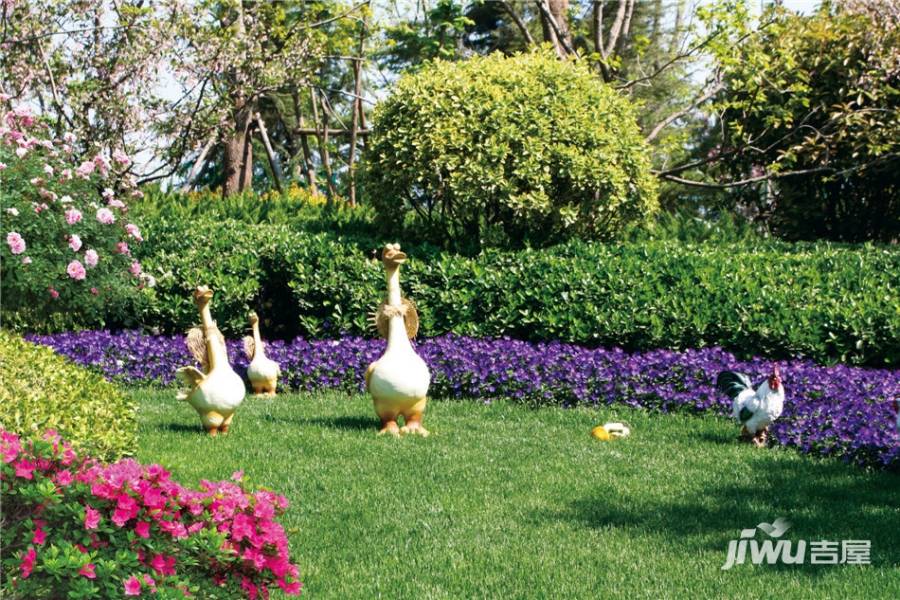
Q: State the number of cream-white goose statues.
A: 3